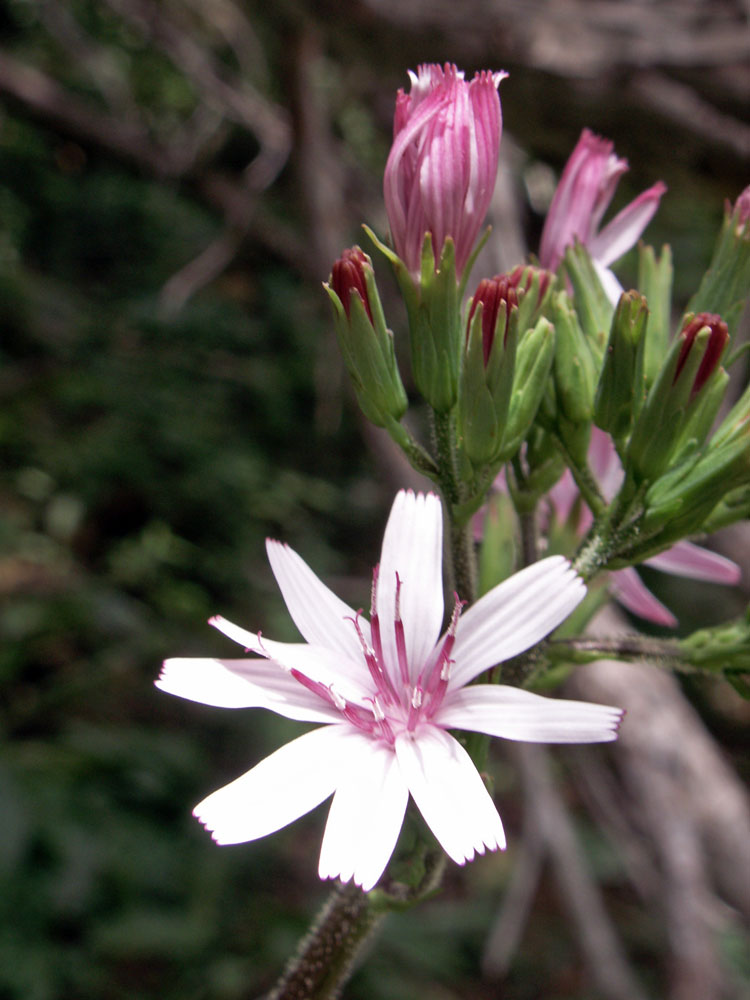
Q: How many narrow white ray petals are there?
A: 9